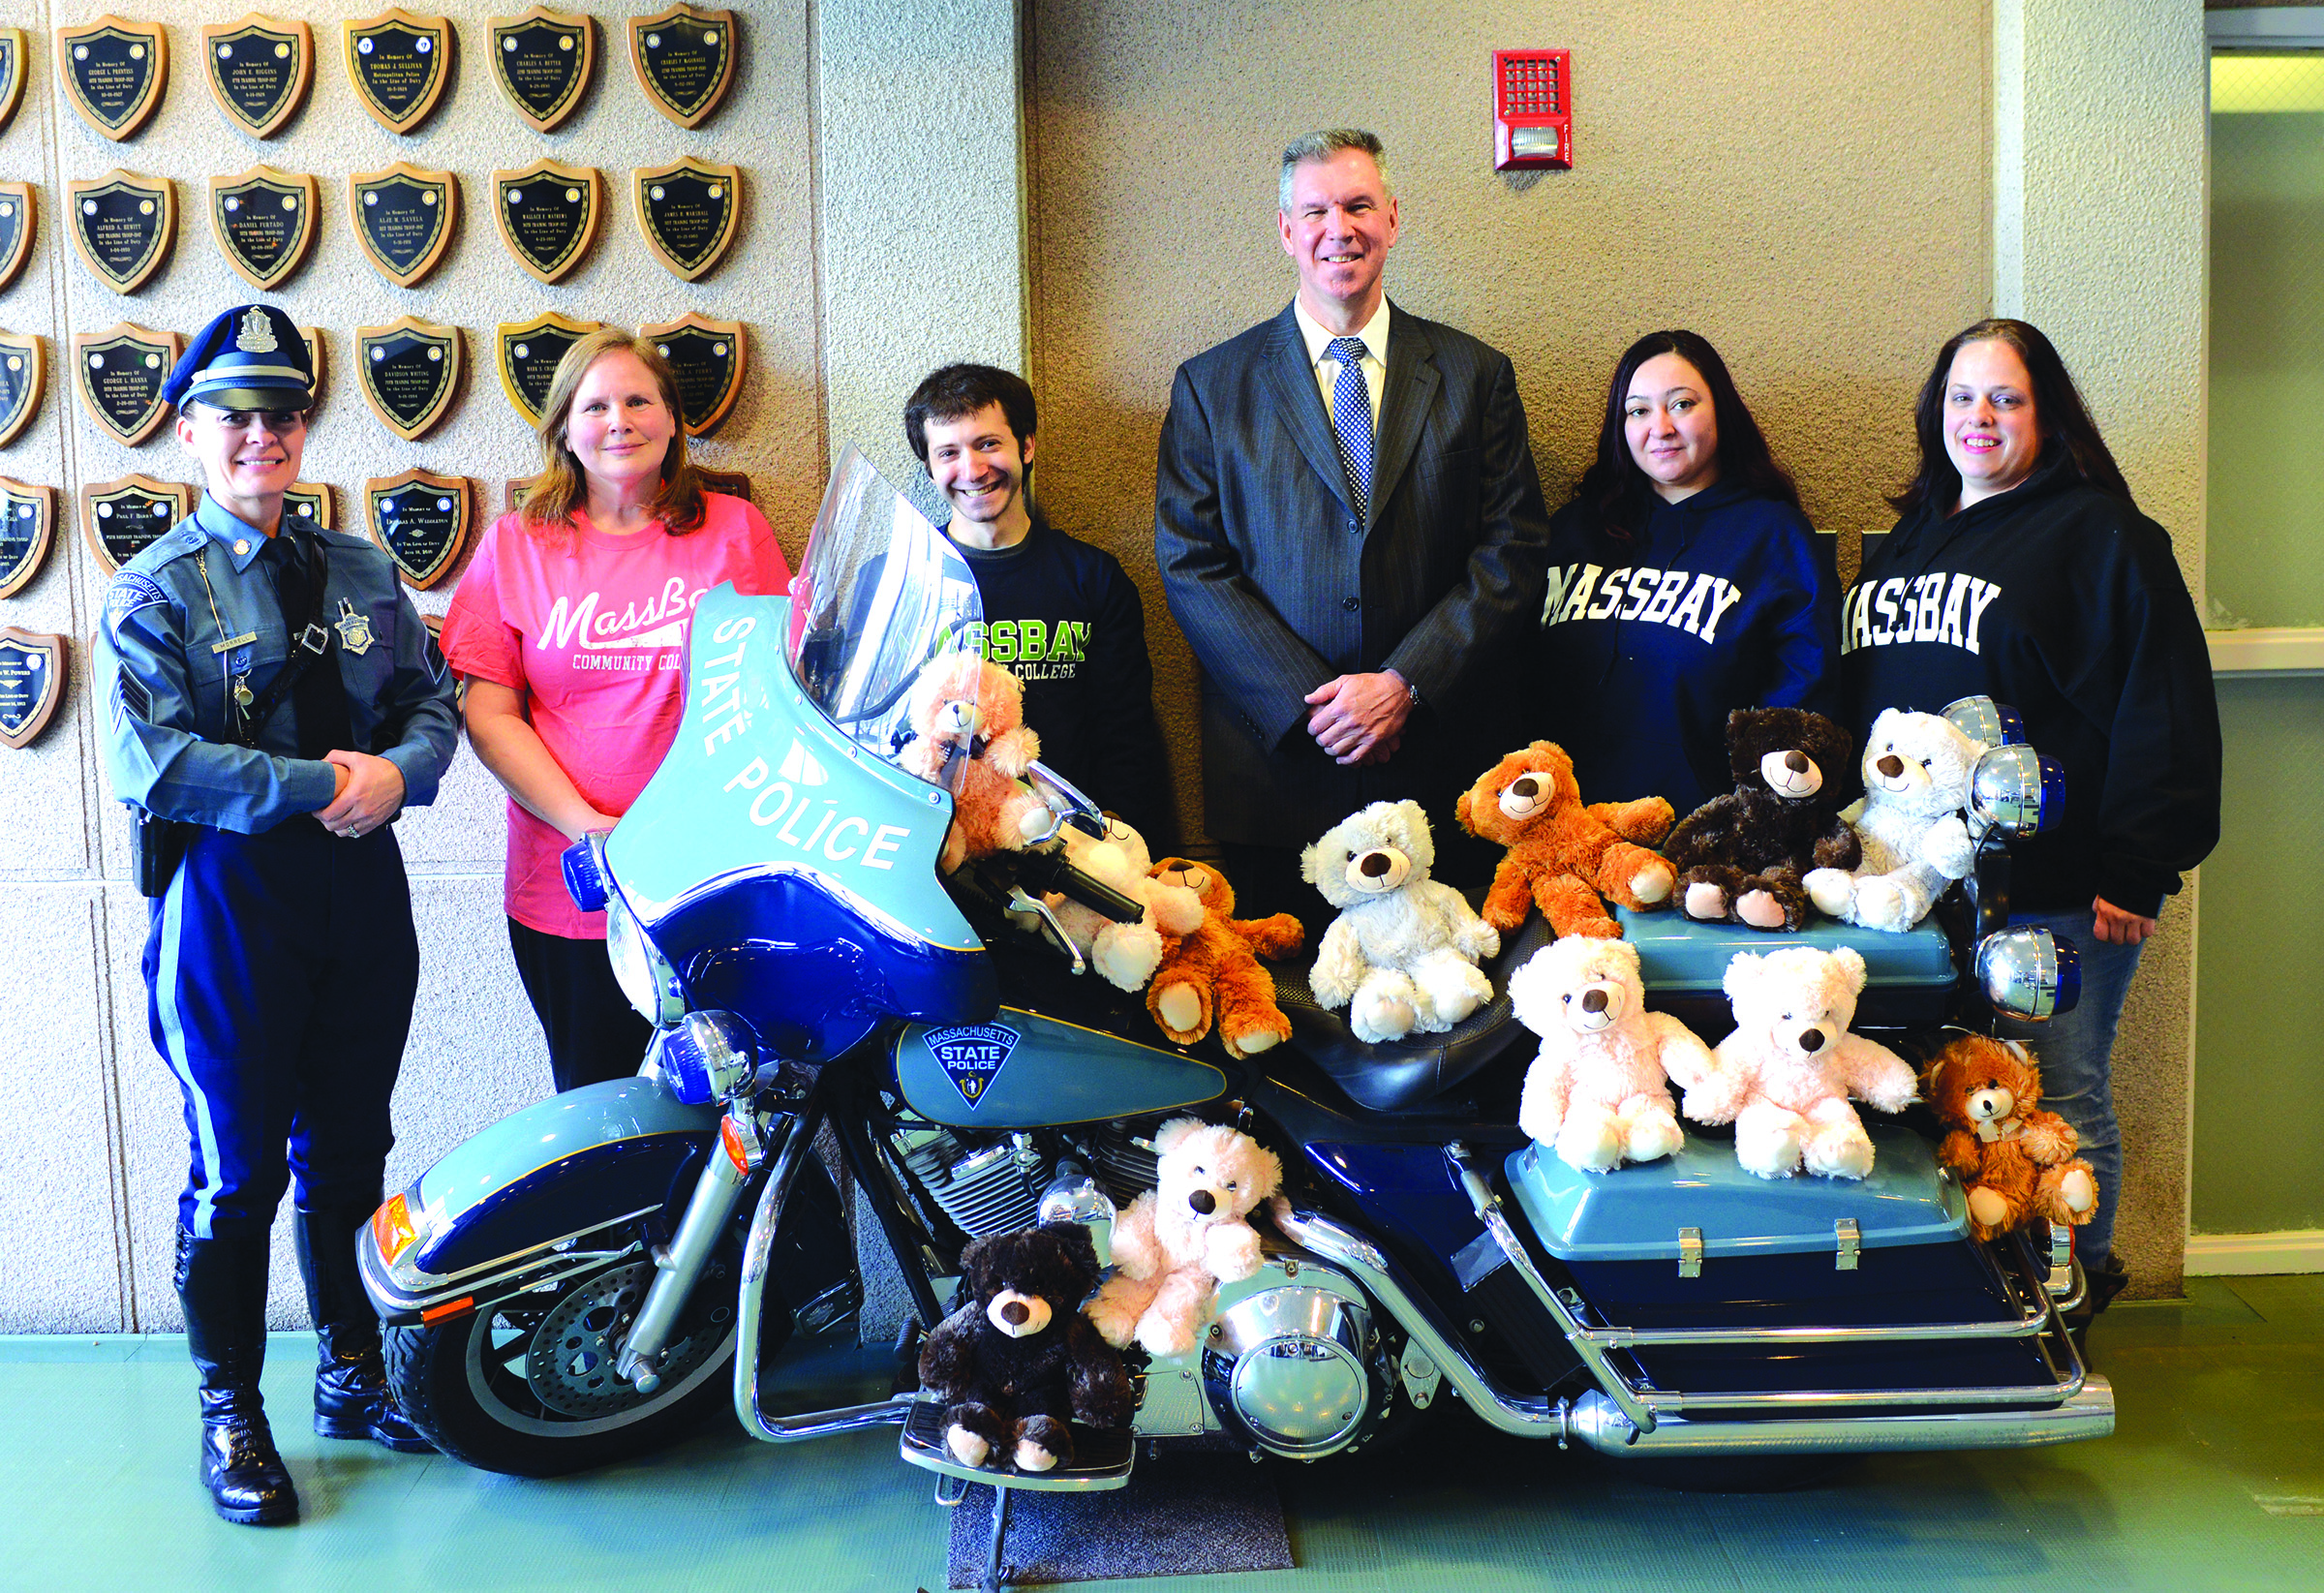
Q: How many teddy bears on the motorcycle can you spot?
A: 12